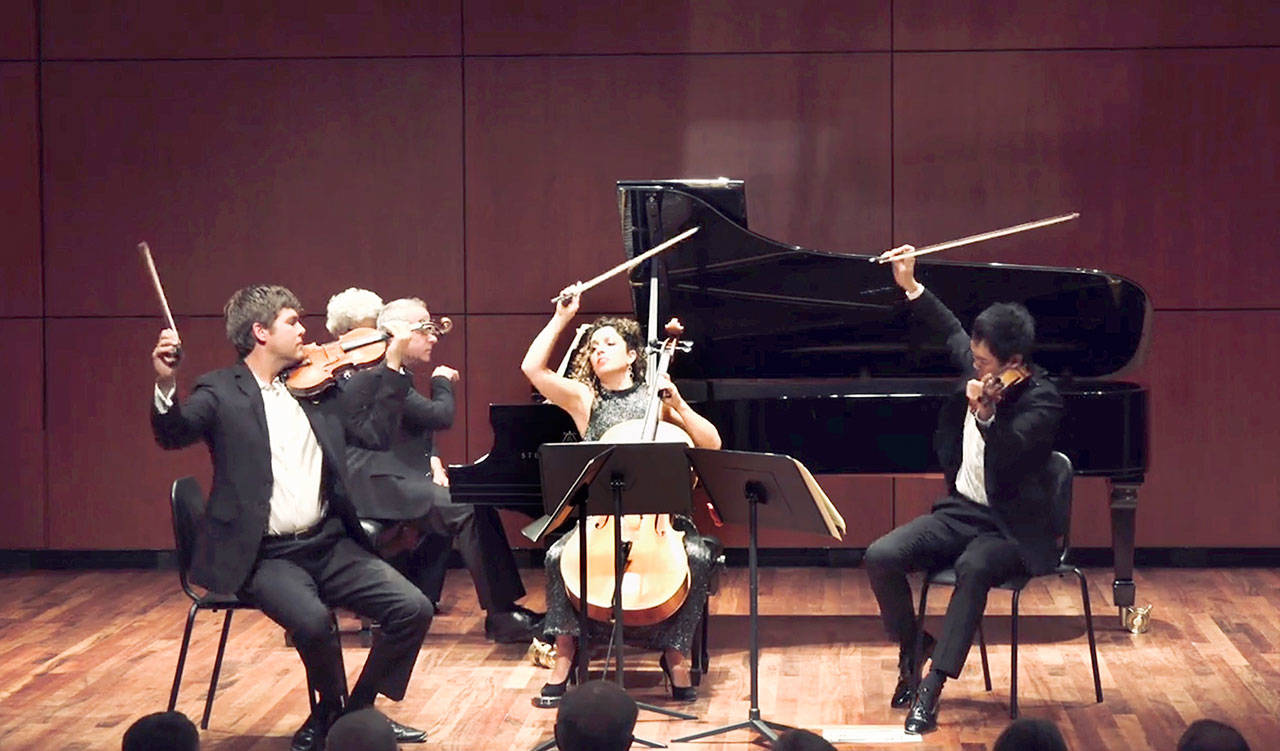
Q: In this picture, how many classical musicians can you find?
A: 5